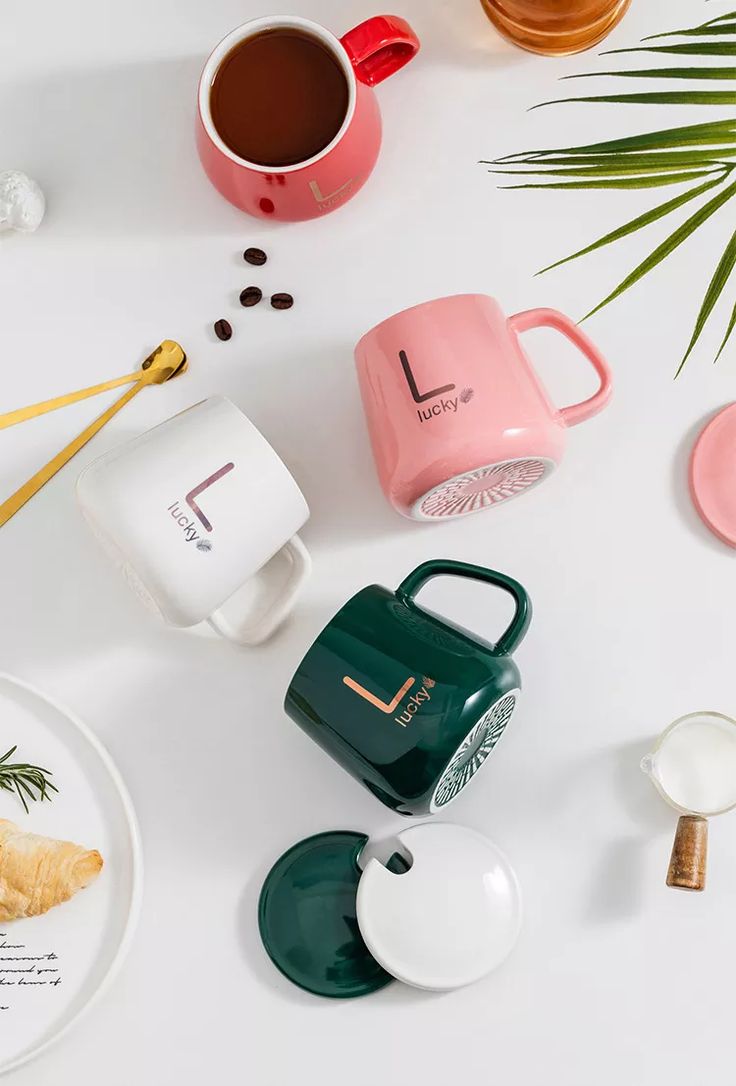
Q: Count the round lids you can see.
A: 3